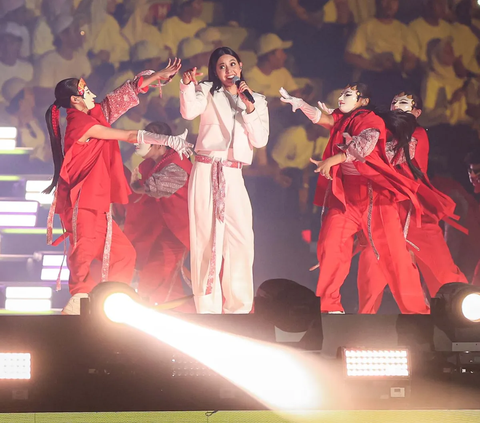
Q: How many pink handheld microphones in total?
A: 0